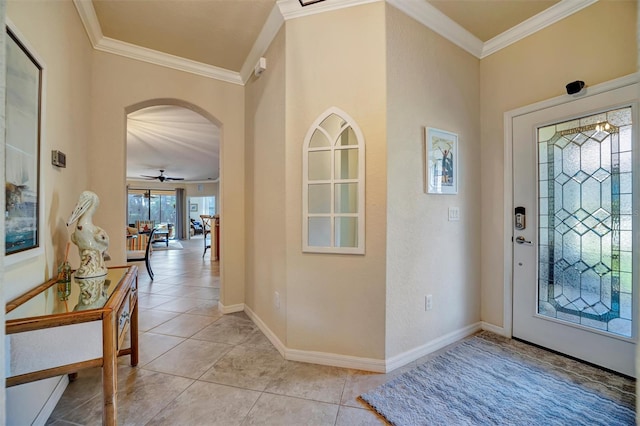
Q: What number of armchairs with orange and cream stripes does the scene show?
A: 2